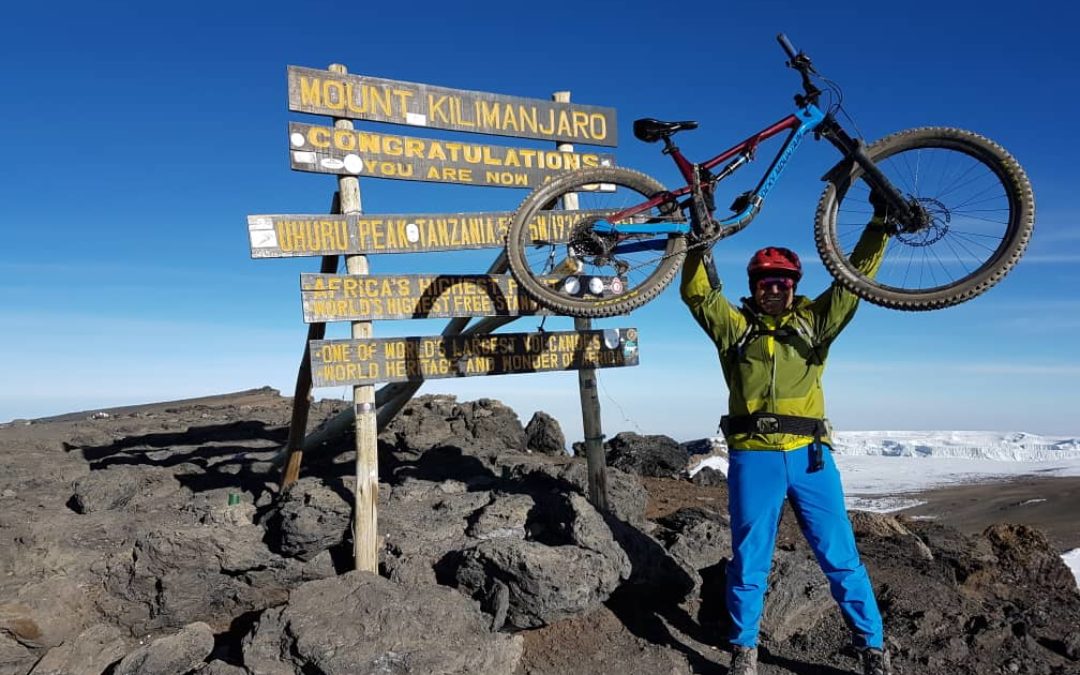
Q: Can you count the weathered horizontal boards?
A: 5